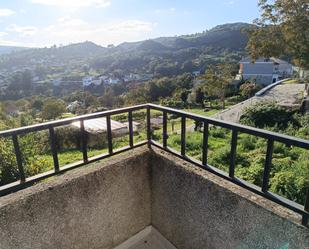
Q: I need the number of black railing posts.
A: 12